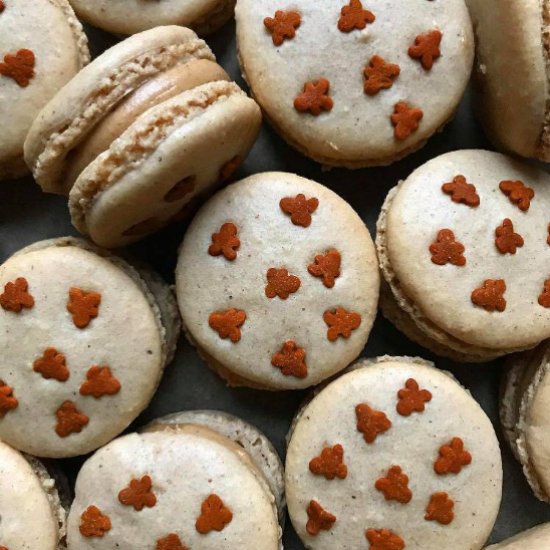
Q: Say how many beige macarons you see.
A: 13